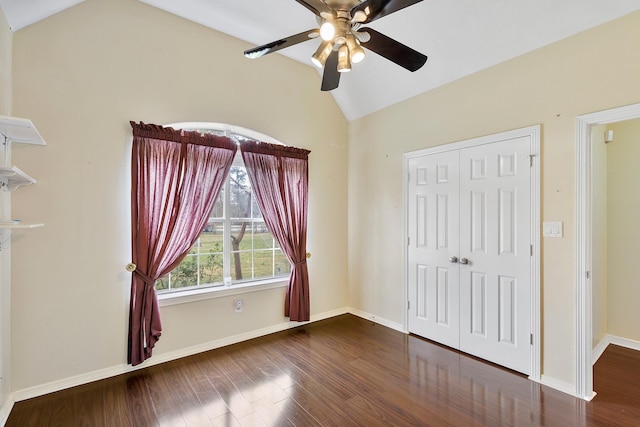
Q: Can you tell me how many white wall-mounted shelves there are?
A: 3